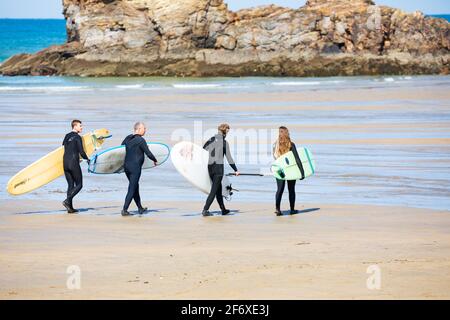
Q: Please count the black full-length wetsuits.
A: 4